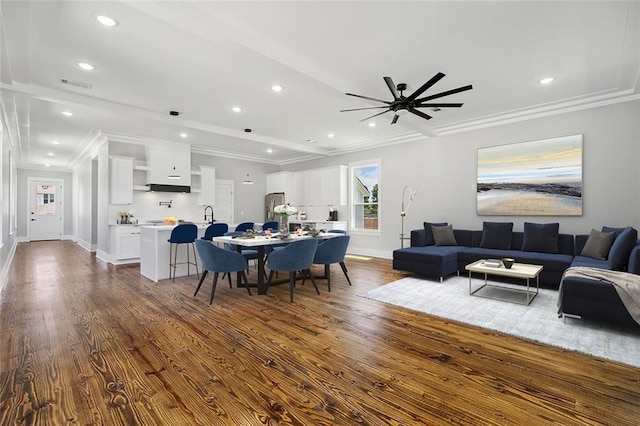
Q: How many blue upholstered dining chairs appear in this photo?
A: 6